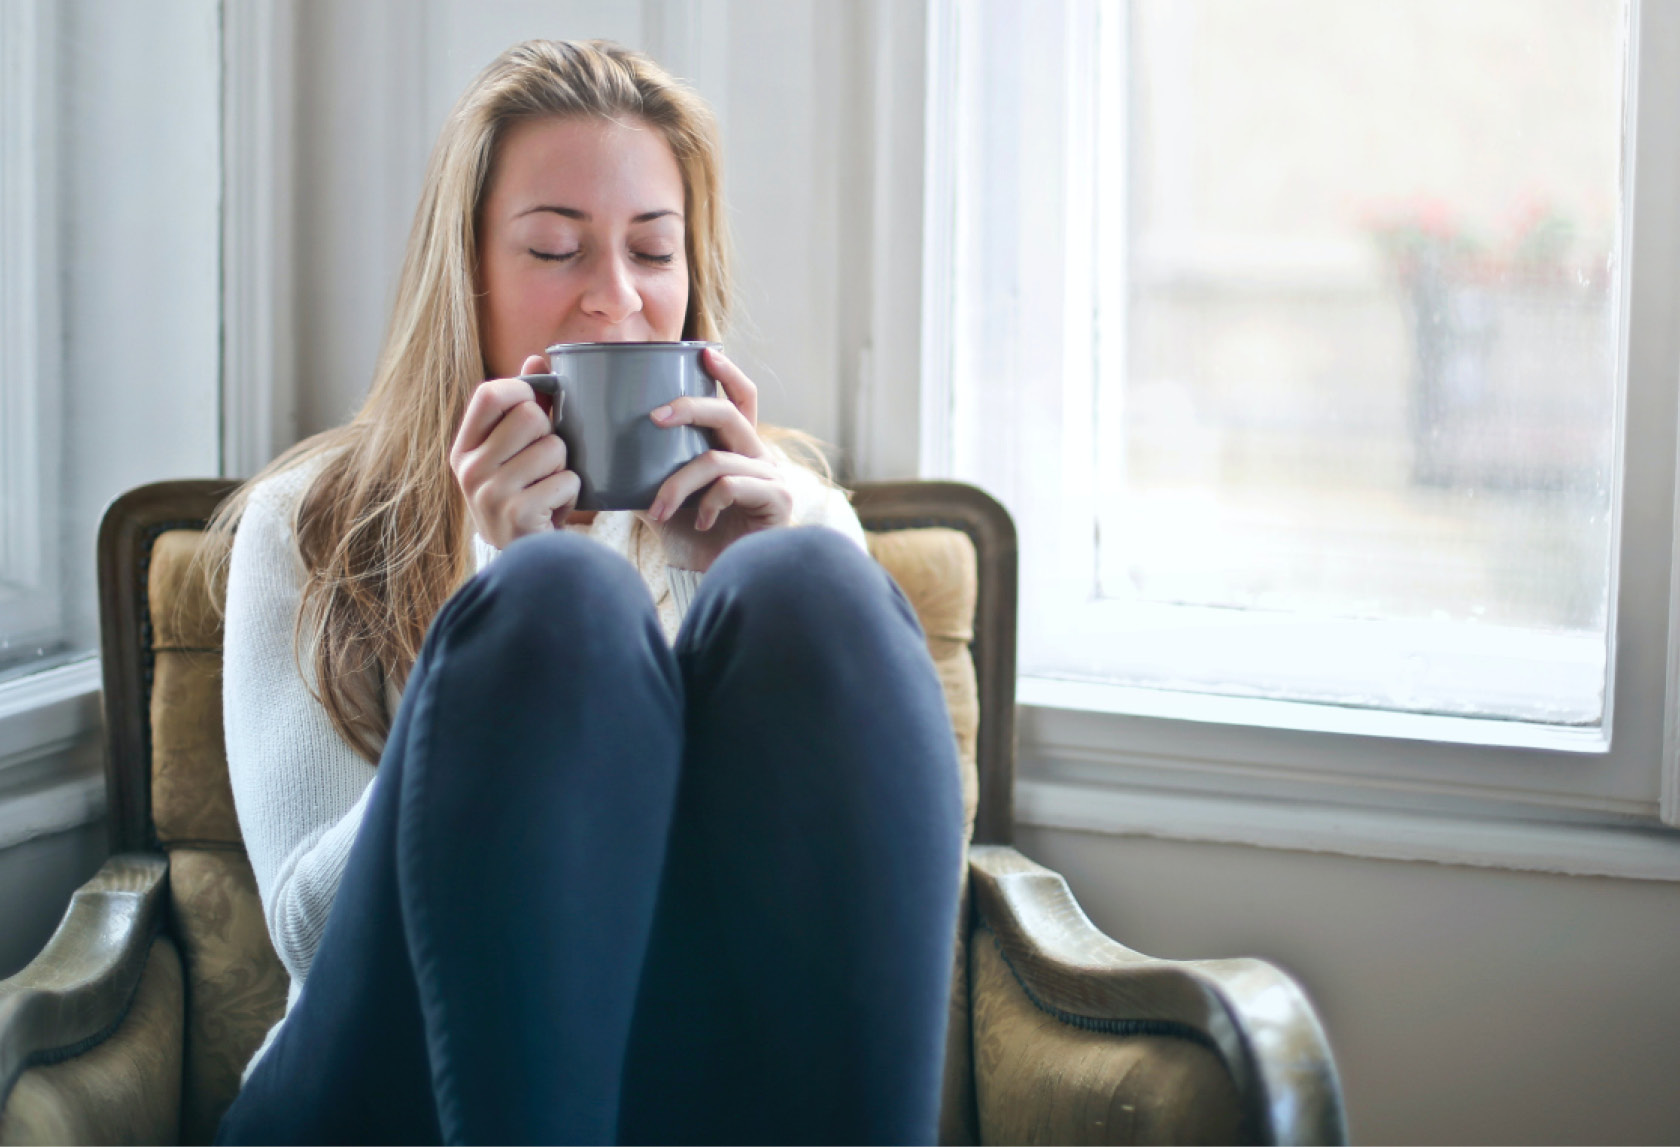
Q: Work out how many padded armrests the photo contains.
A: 2